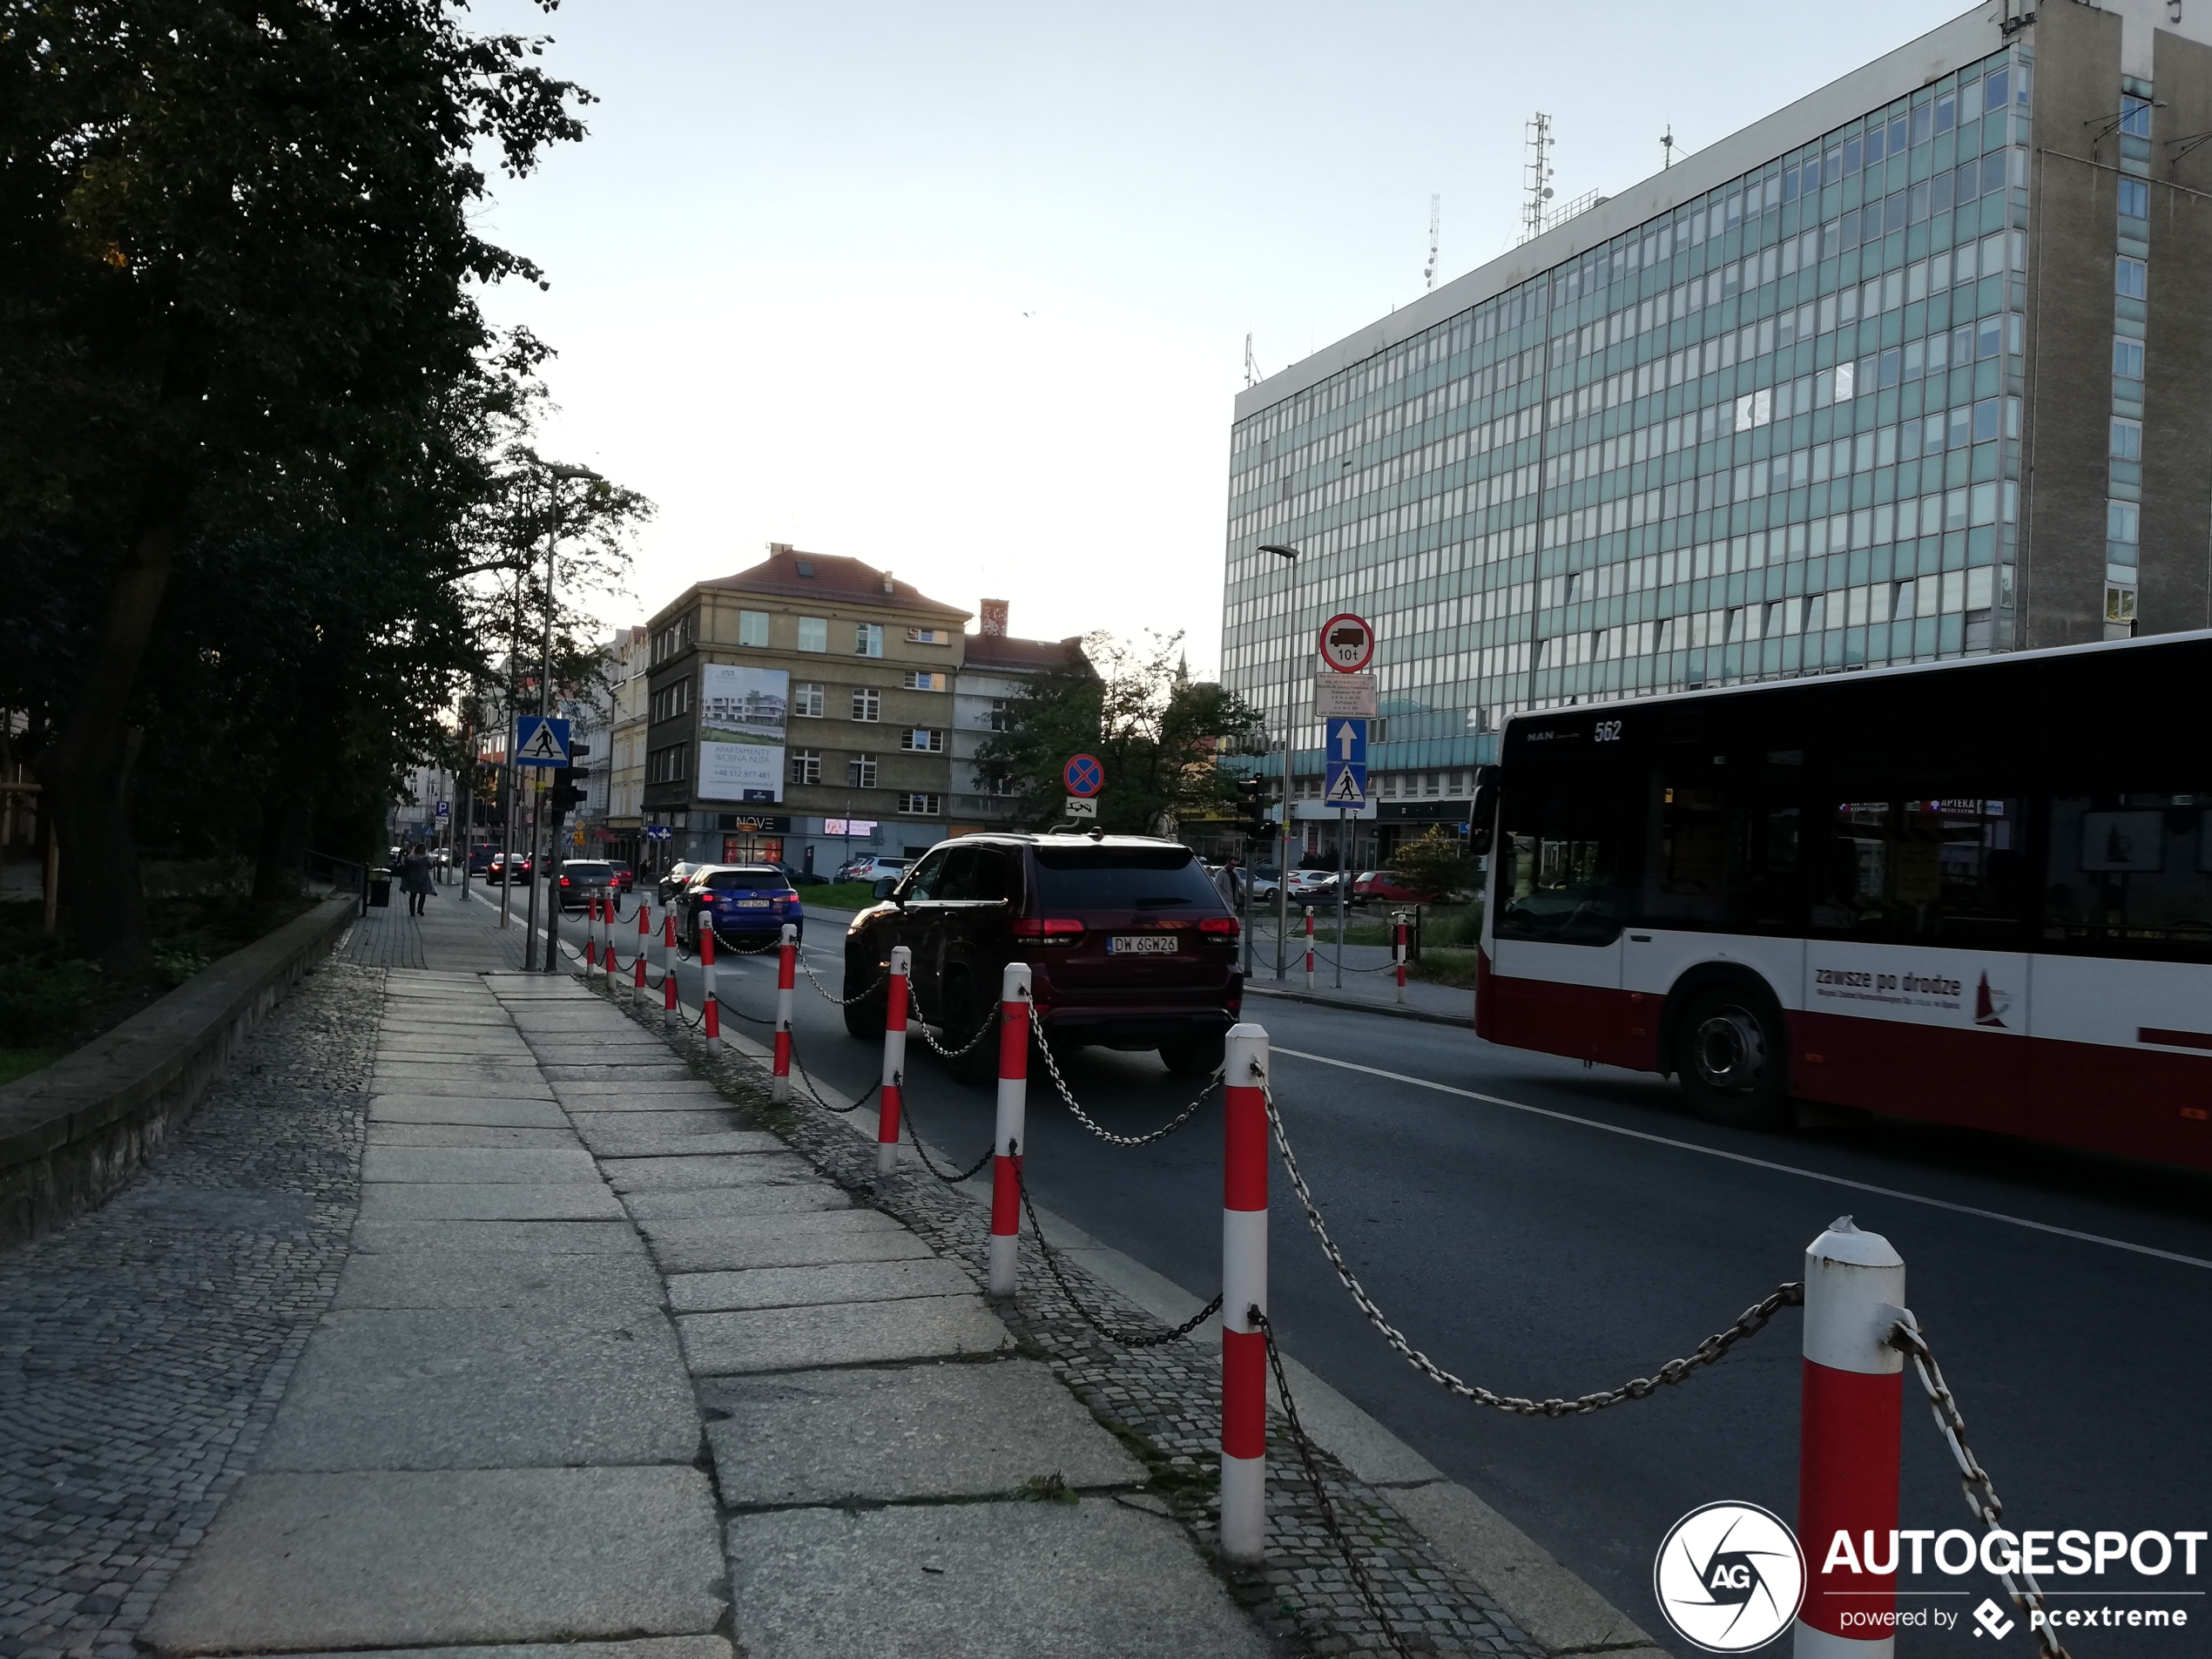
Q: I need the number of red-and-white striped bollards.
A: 12